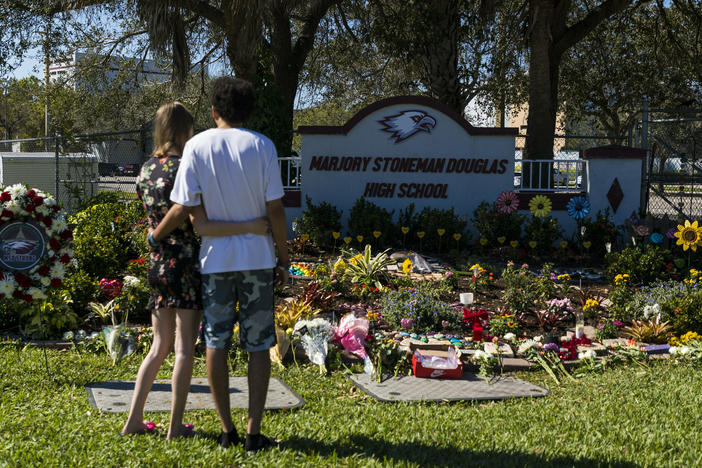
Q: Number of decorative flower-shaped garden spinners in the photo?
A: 4